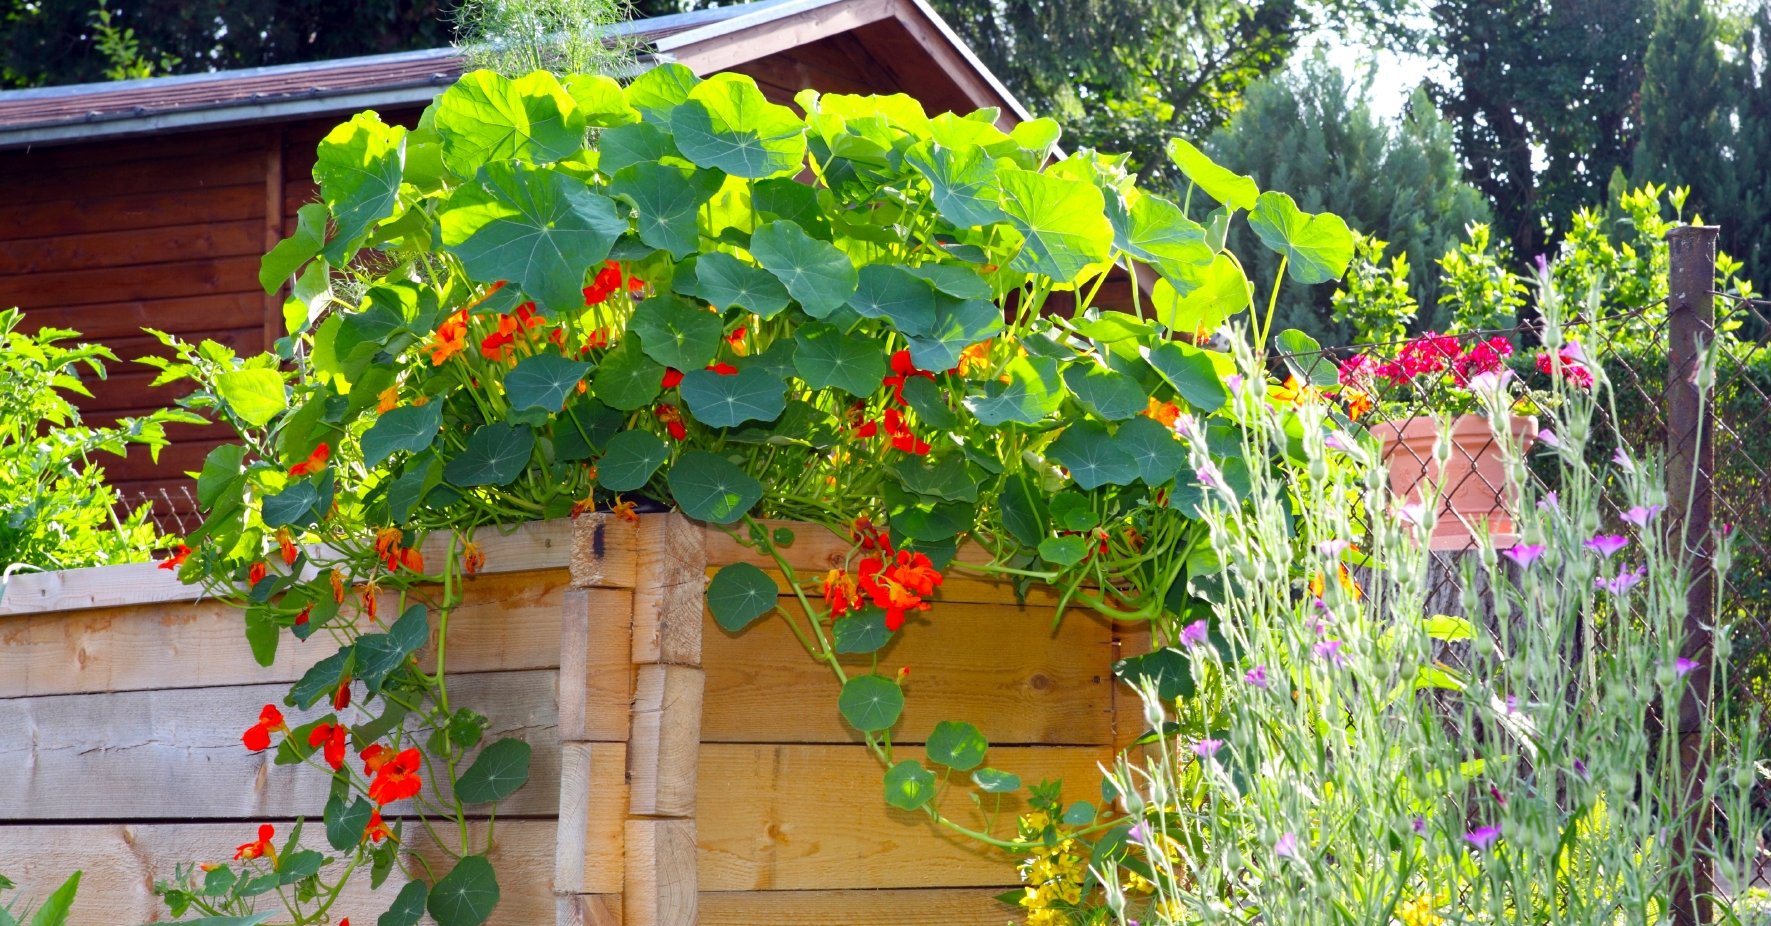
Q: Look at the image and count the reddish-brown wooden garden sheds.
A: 1